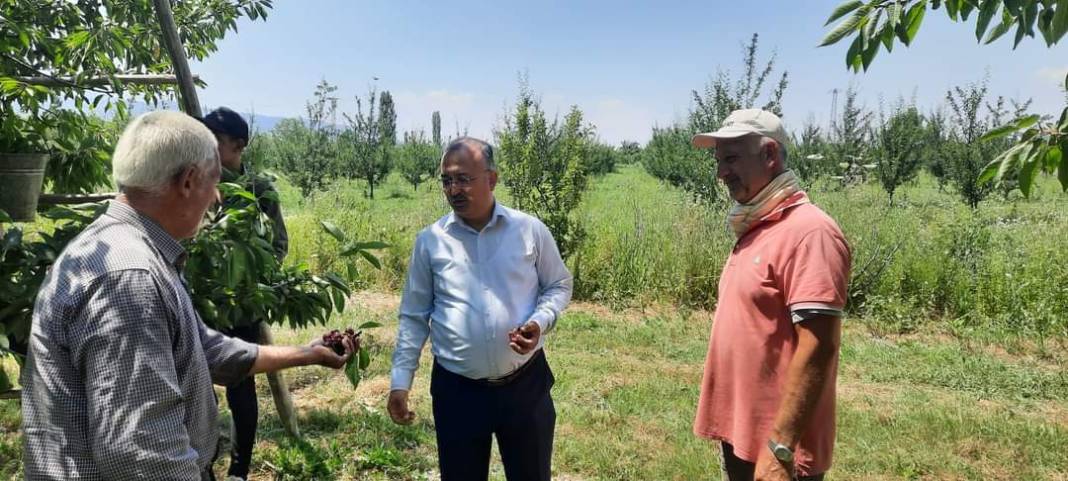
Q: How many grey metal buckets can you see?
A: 1